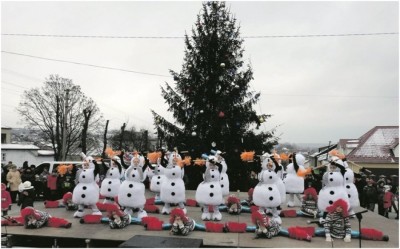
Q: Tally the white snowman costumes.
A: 12